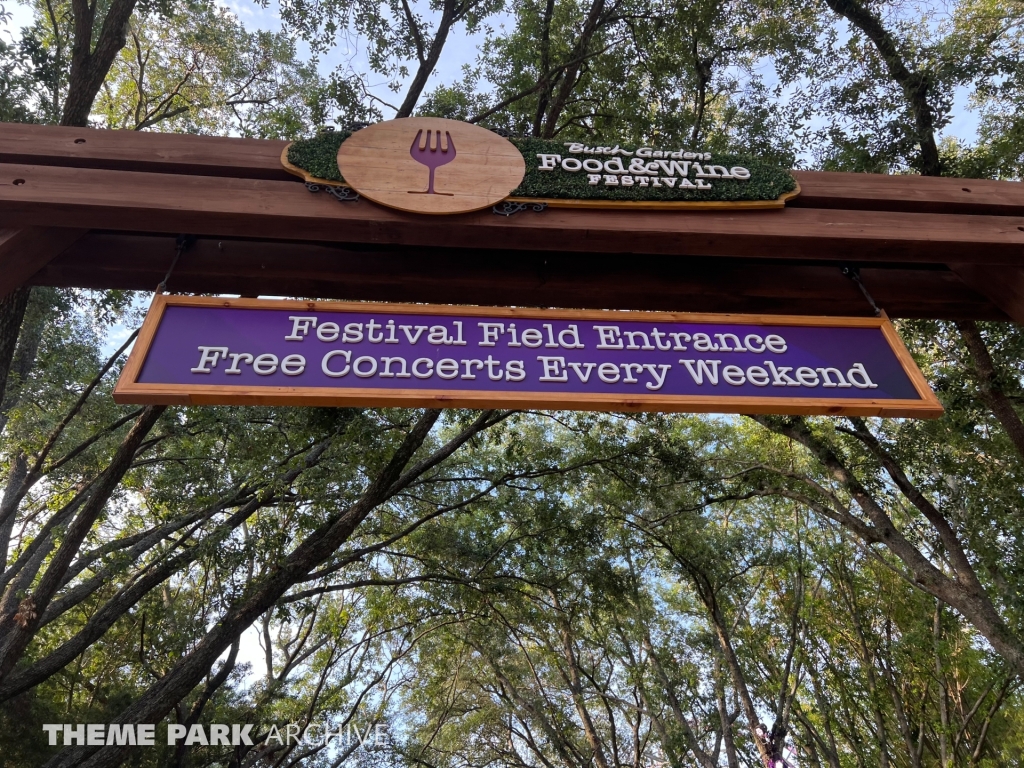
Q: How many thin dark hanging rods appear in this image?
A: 2